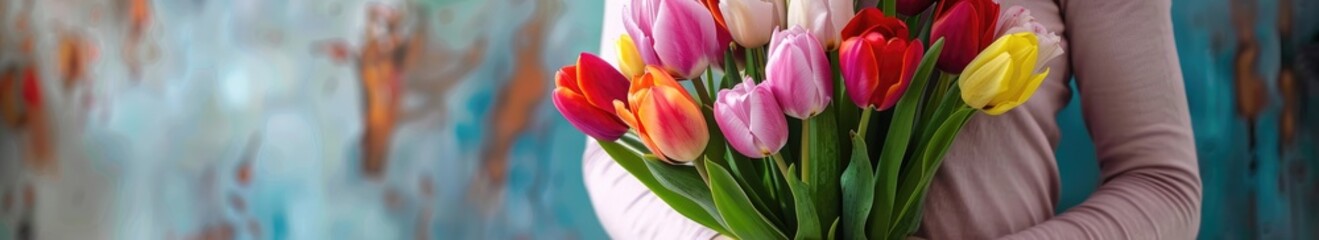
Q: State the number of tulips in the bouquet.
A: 14